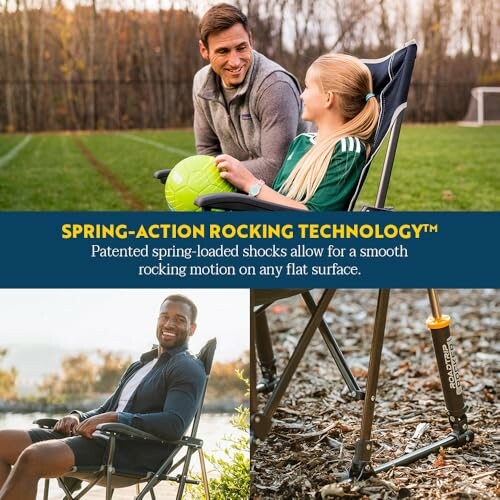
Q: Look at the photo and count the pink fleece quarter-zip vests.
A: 0